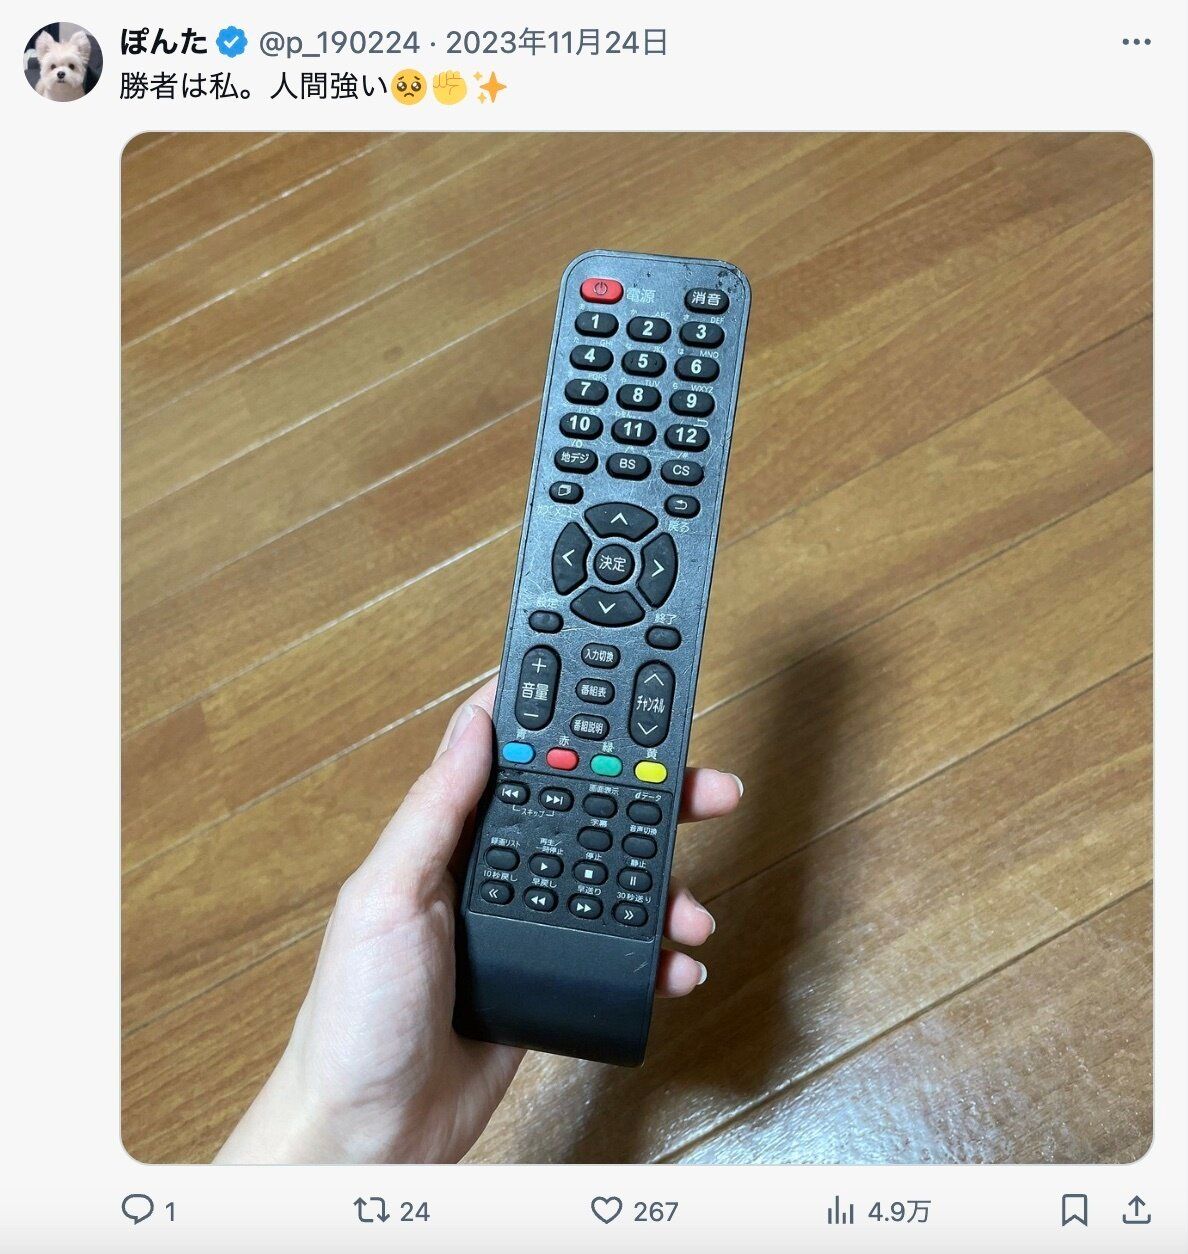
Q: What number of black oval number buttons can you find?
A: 12